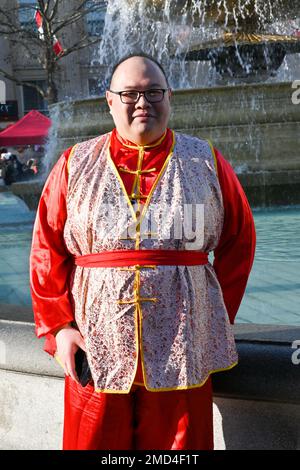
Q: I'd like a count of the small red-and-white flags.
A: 2